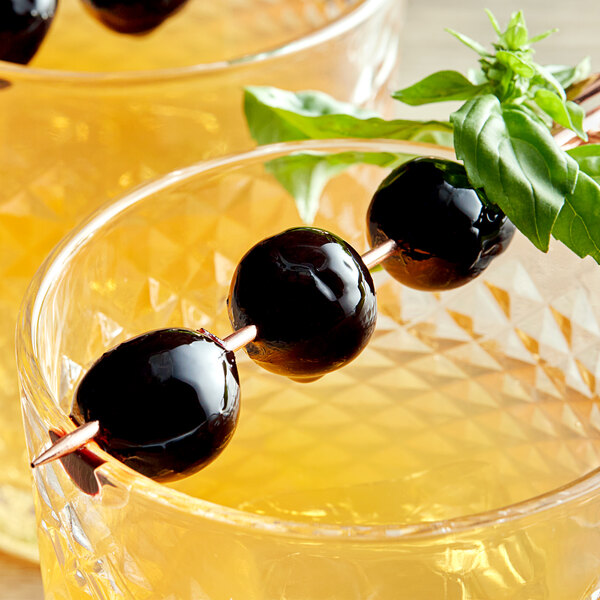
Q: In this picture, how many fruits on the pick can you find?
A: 3